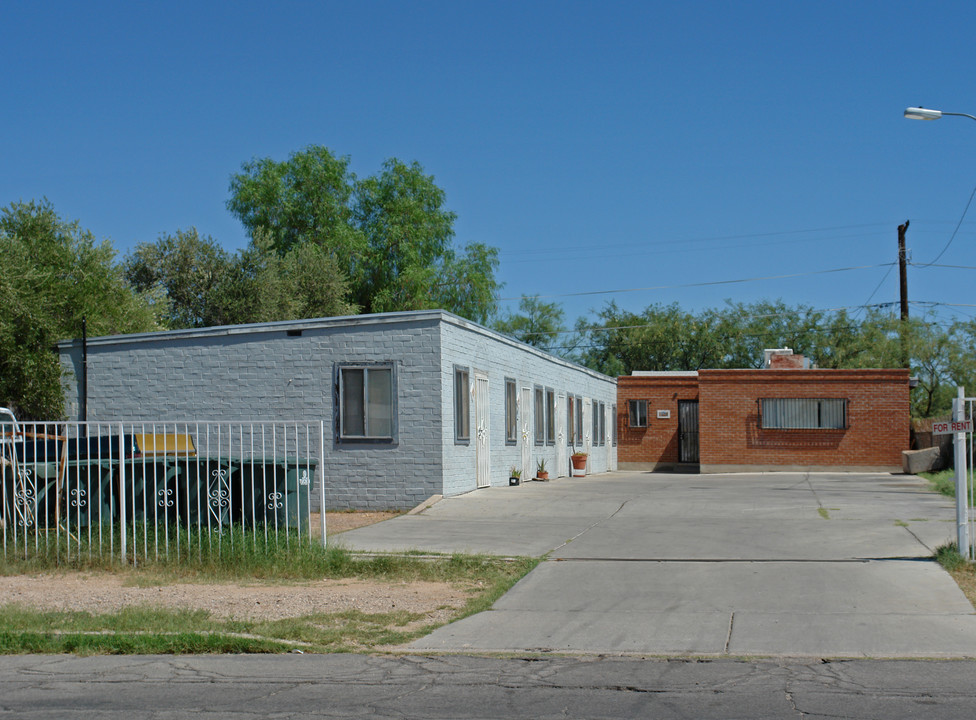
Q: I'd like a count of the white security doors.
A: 5